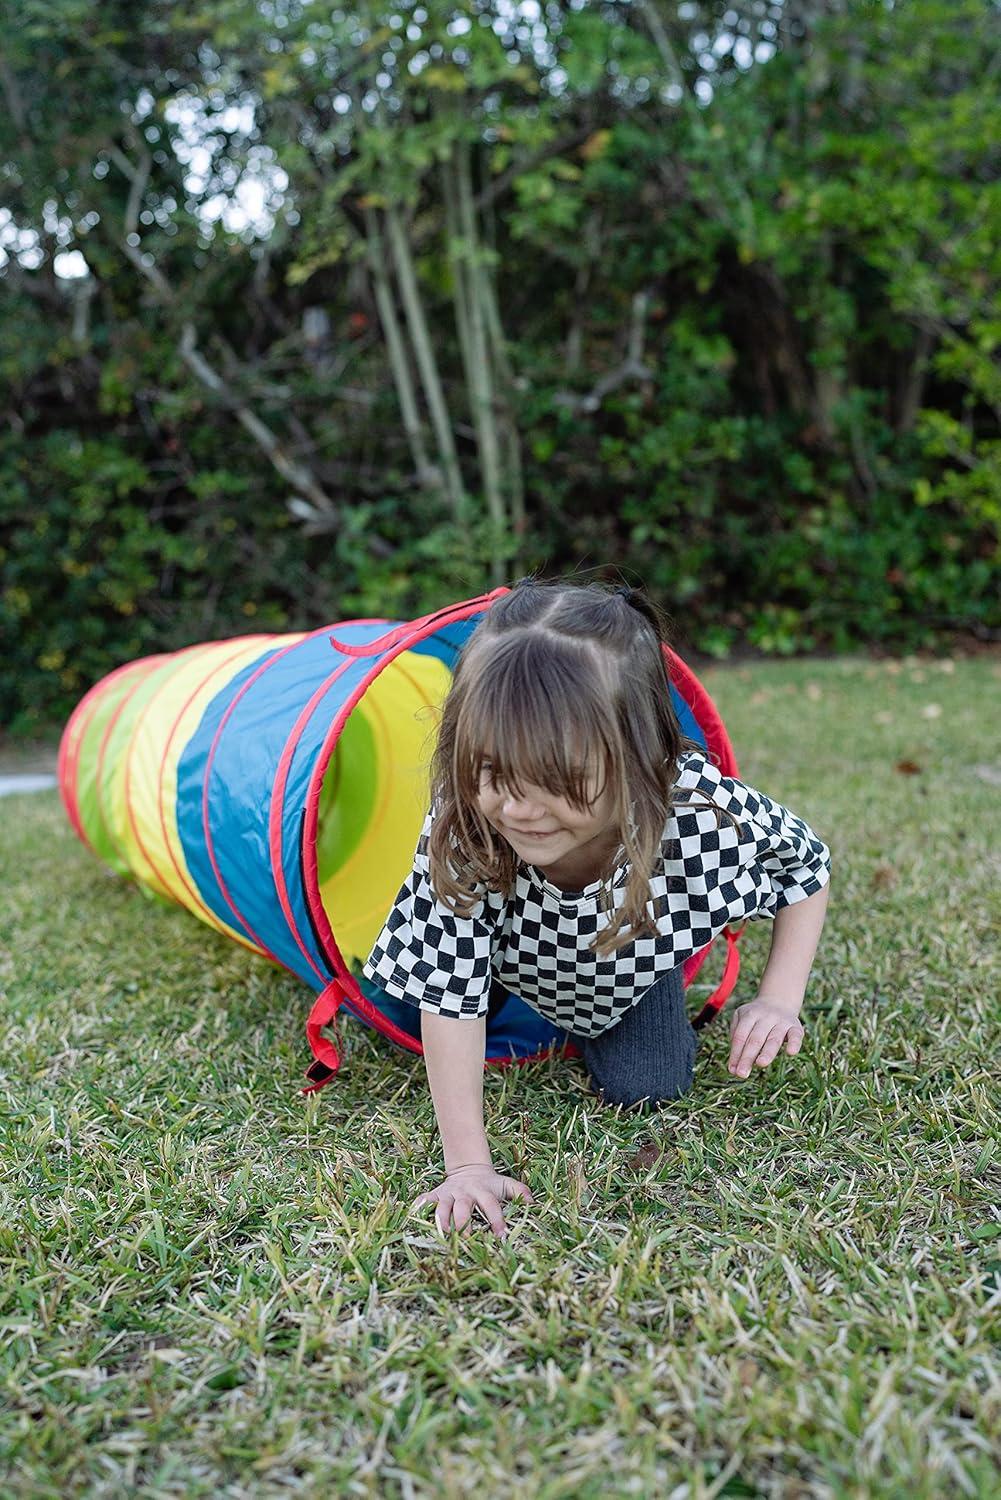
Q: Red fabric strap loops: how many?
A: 3